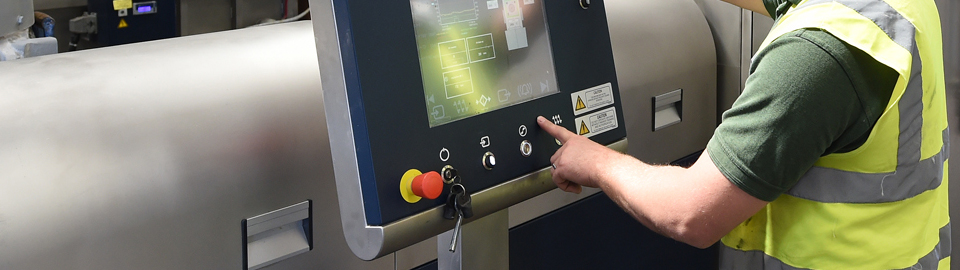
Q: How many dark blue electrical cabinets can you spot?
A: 1